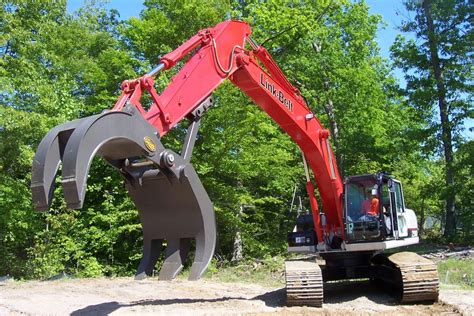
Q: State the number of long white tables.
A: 0